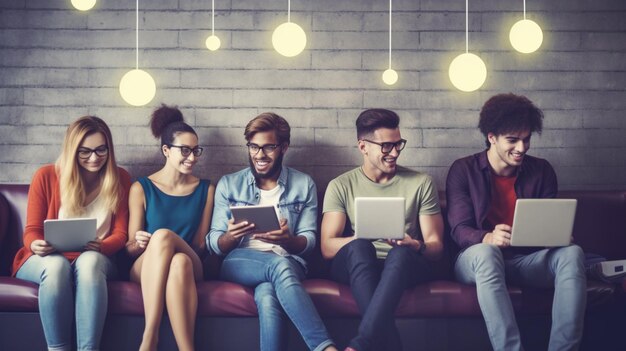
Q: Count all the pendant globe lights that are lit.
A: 7